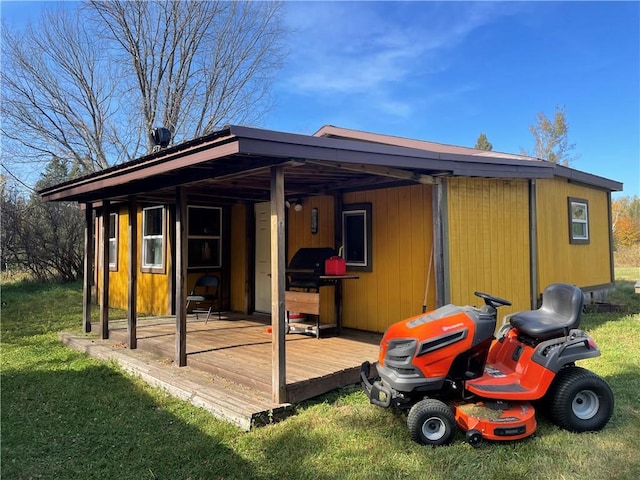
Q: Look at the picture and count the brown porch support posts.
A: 5